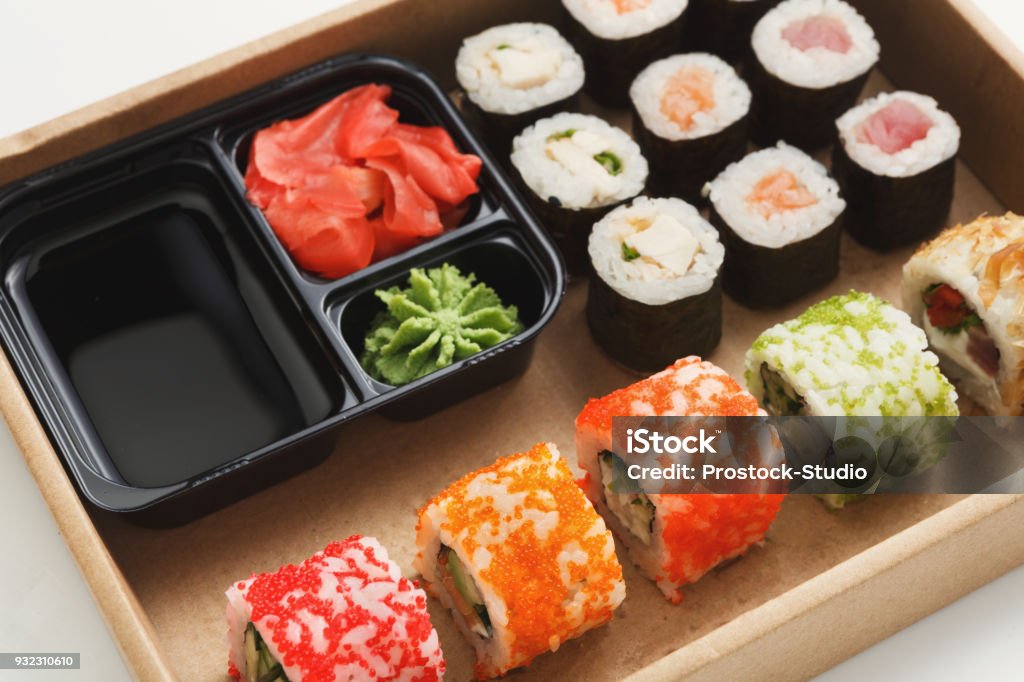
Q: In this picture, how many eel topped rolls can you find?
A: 0